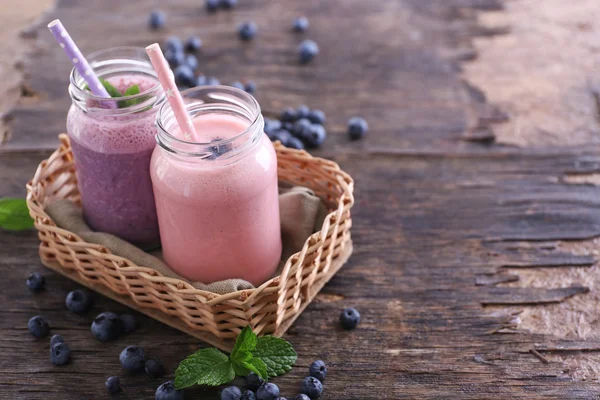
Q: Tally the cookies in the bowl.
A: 0